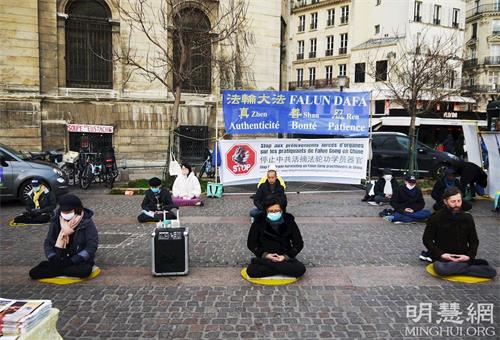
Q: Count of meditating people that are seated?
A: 10